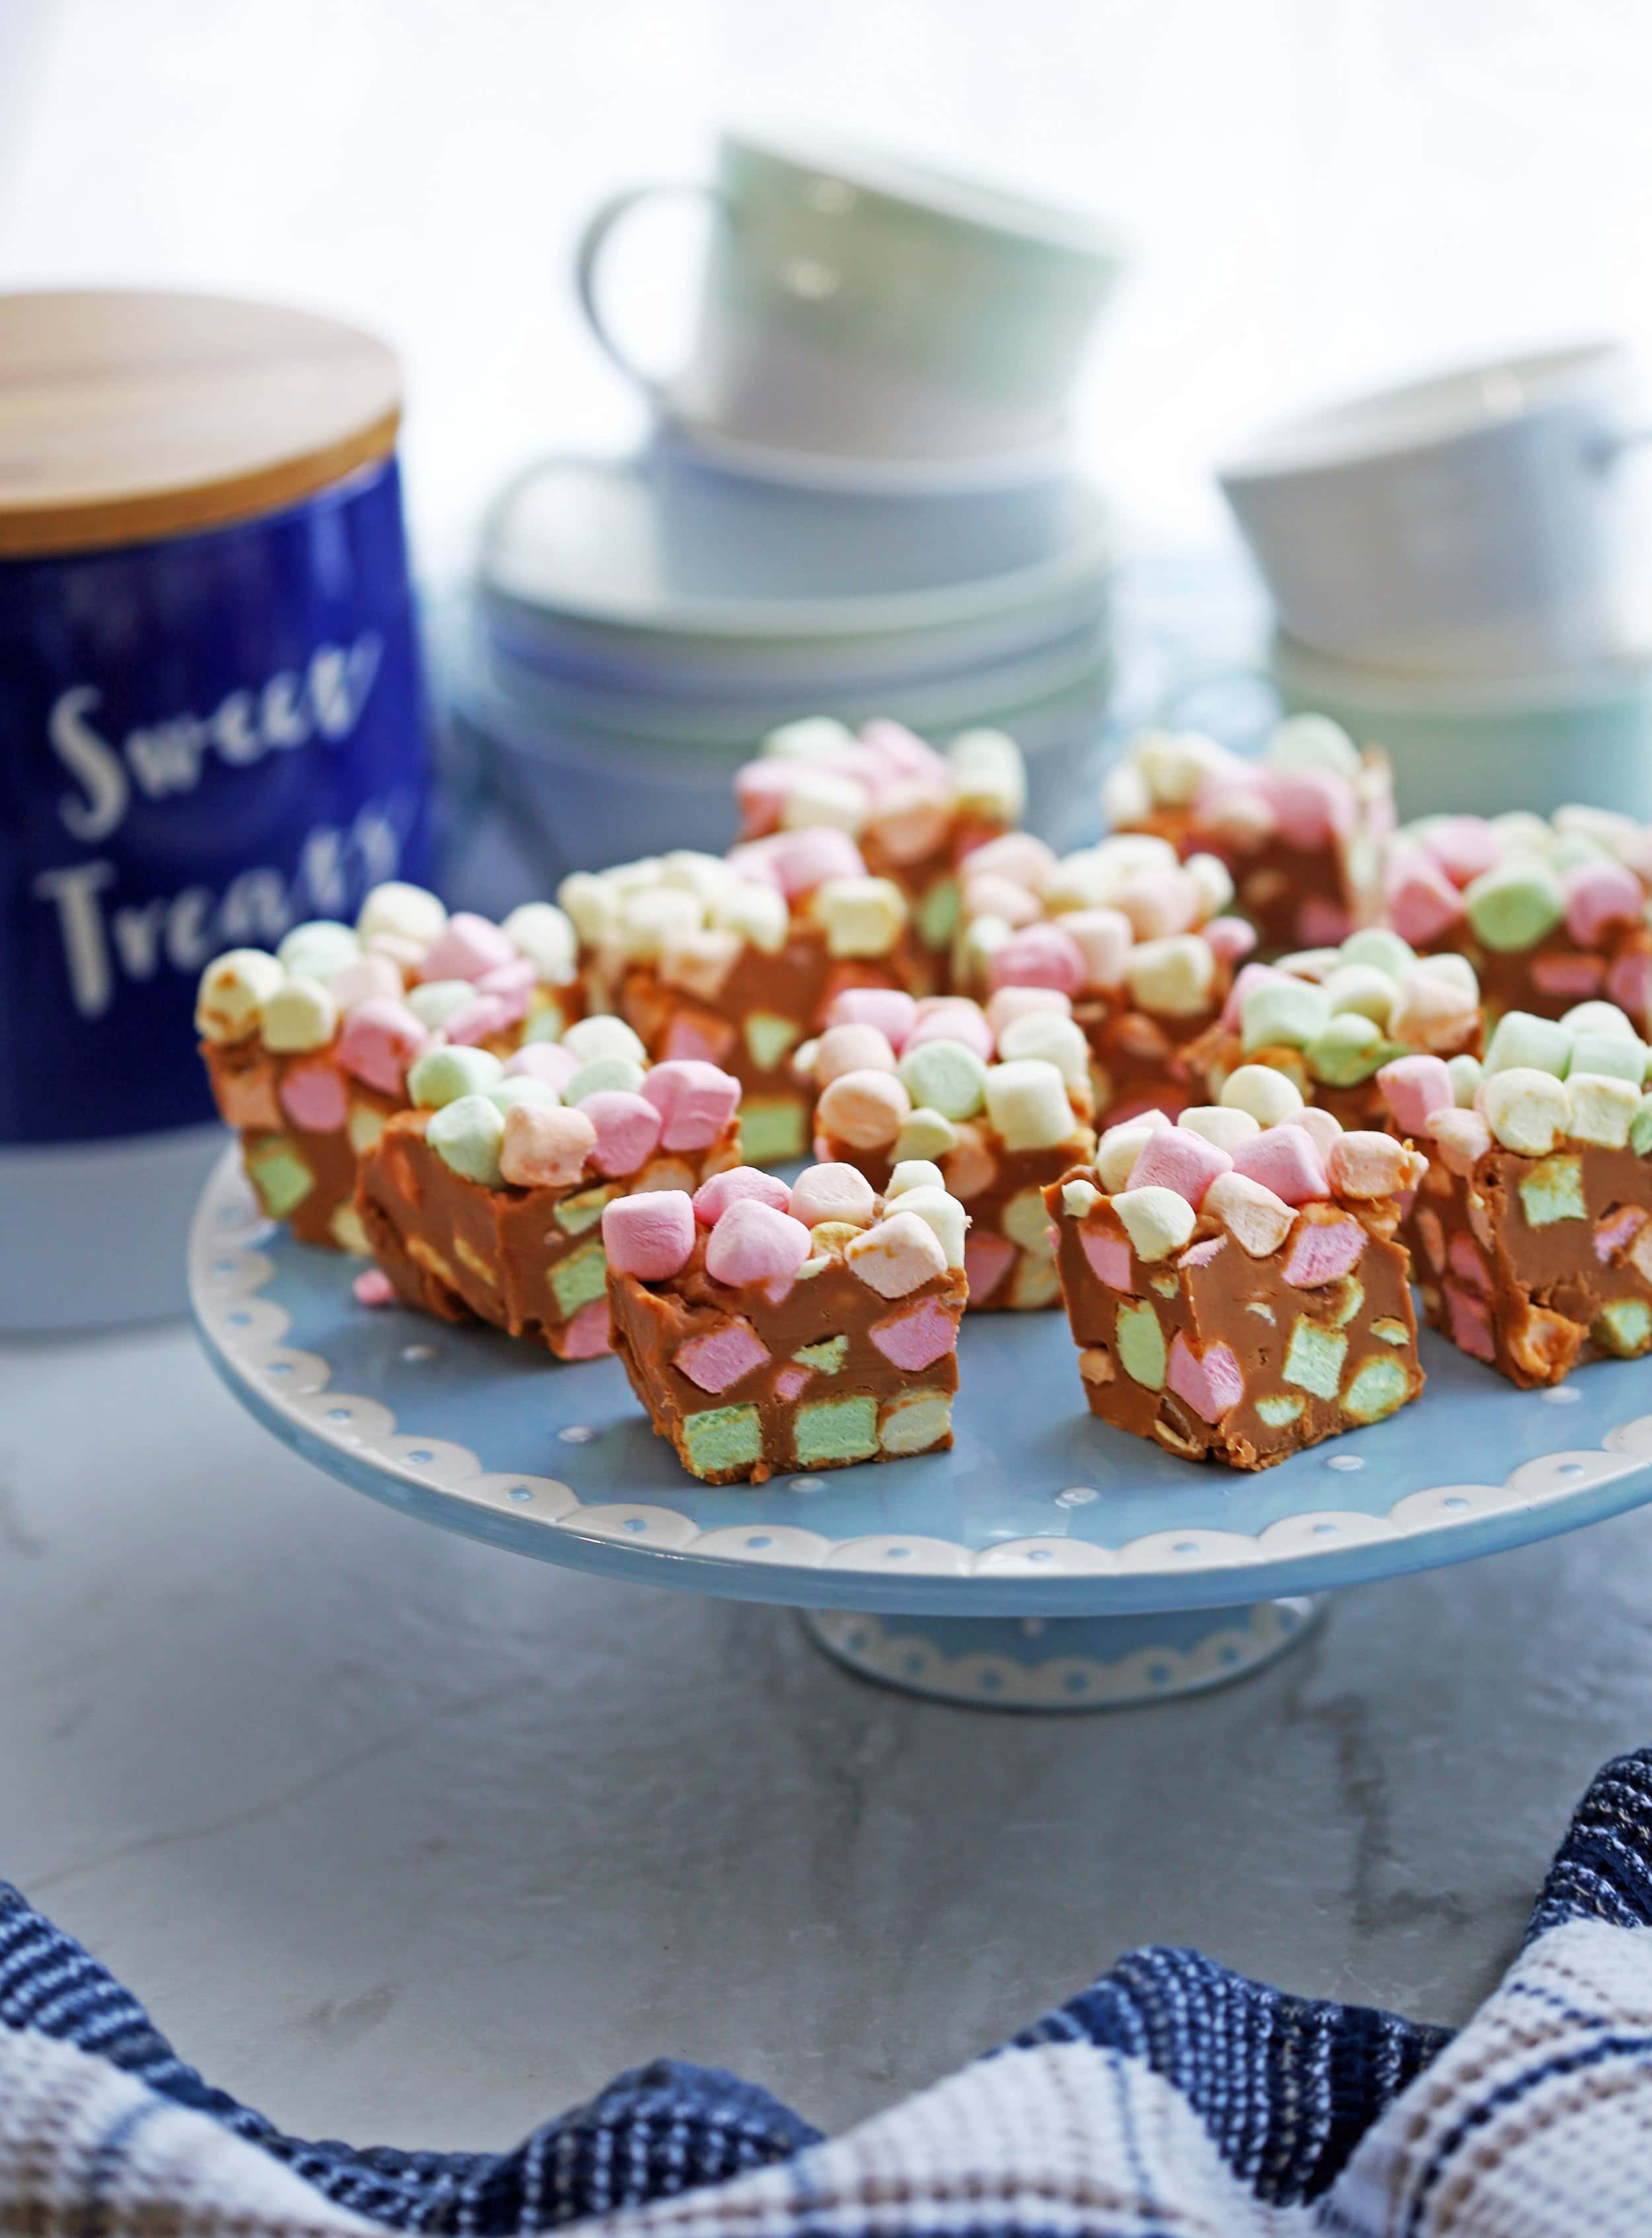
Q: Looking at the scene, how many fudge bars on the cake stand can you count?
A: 12